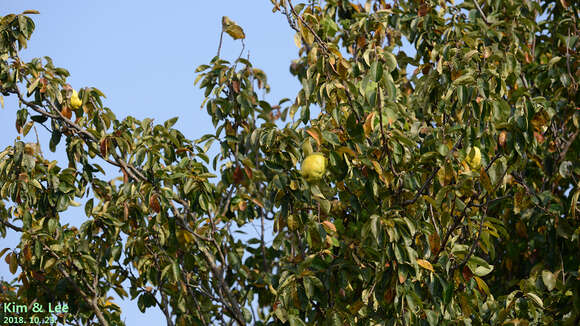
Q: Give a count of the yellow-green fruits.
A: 3